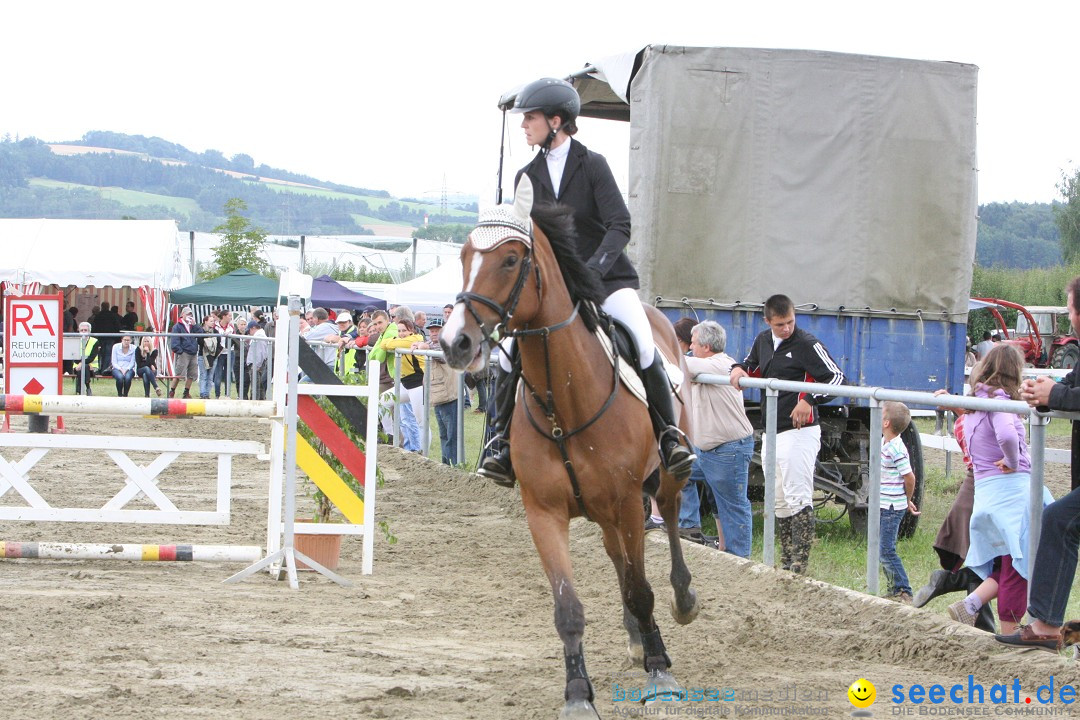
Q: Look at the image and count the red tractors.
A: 1